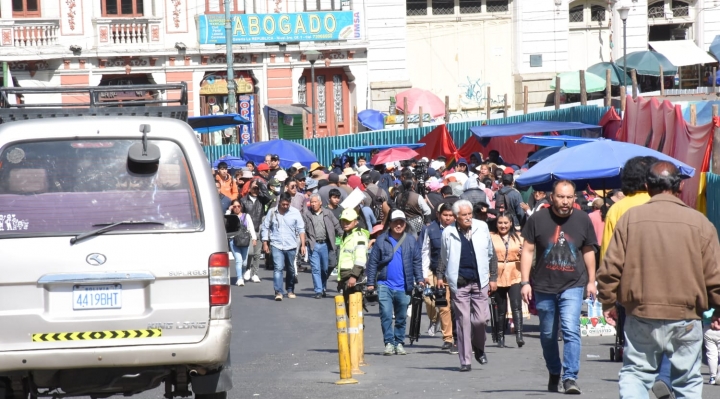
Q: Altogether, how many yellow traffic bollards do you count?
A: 3